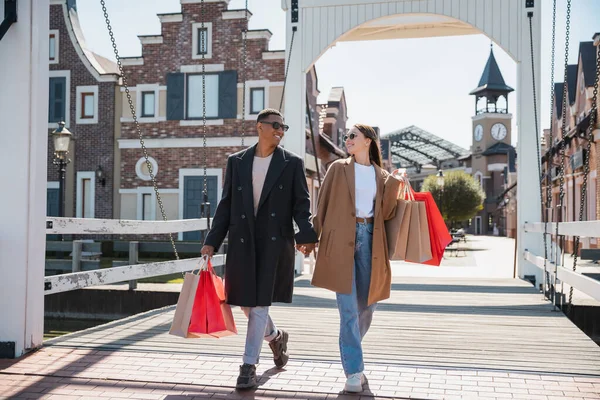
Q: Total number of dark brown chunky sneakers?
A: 2